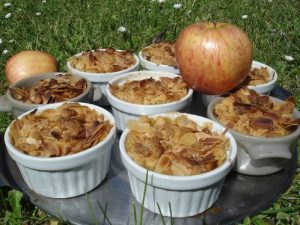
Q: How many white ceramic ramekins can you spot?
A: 6